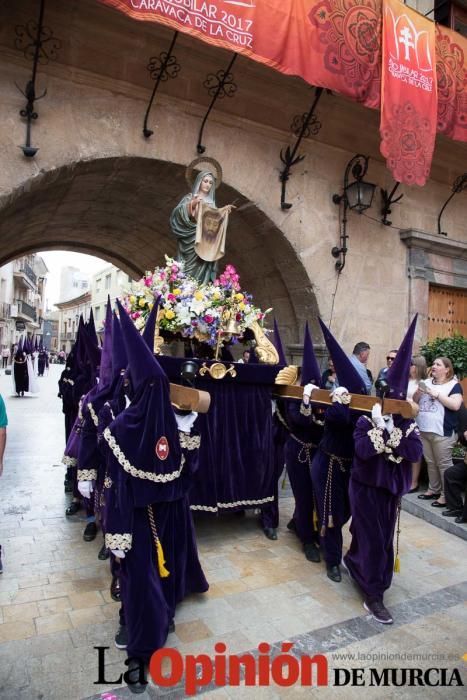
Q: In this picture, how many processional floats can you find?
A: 1